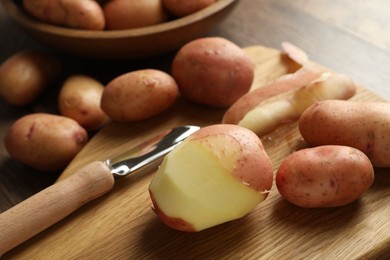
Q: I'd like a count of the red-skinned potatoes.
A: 11